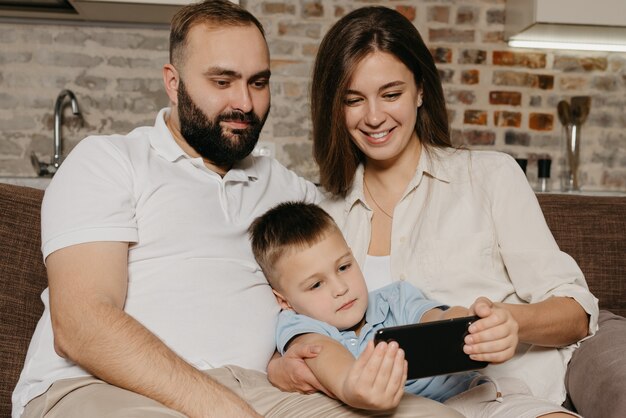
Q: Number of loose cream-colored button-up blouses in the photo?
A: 1